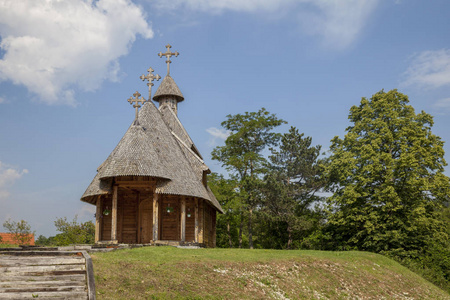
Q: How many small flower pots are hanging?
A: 3